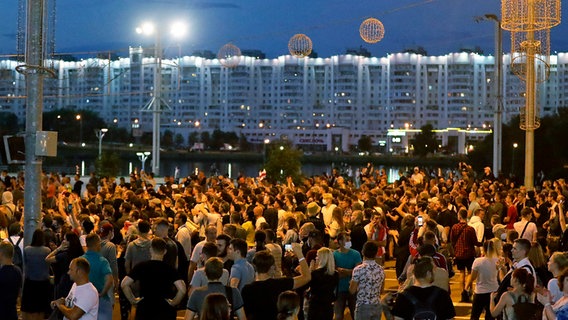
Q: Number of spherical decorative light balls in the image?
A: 3